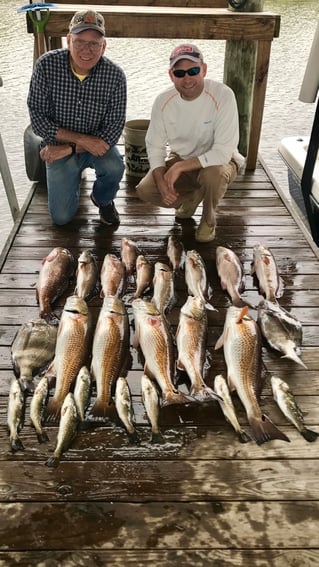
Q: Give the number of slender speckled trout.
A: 8